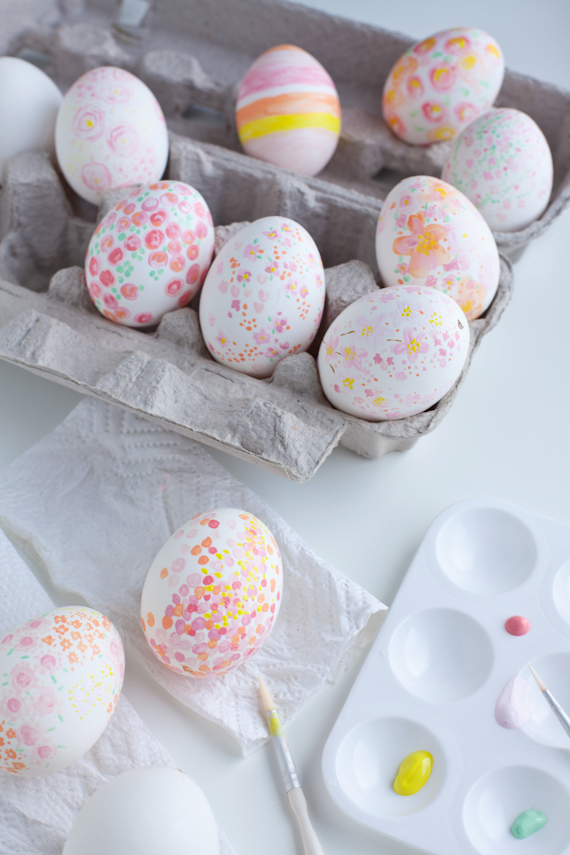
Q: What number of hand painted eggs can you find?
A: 10